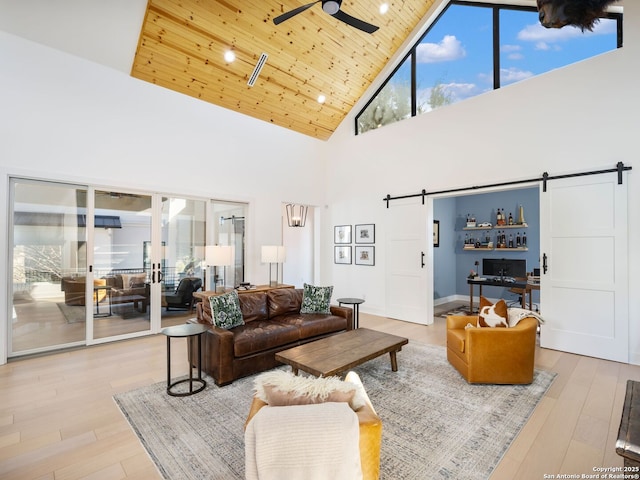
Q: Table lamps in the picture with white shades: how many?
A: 2